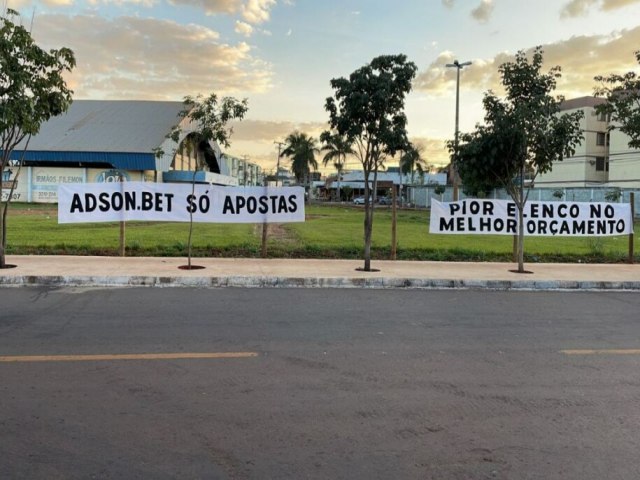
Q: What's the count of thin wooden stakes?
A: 5